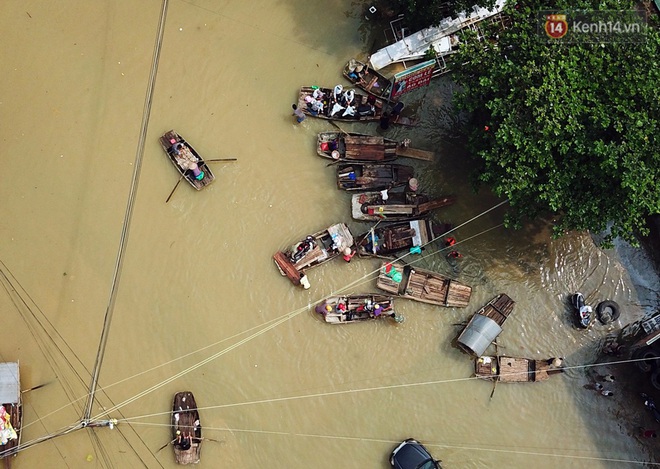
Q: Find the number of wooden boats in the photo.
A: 14